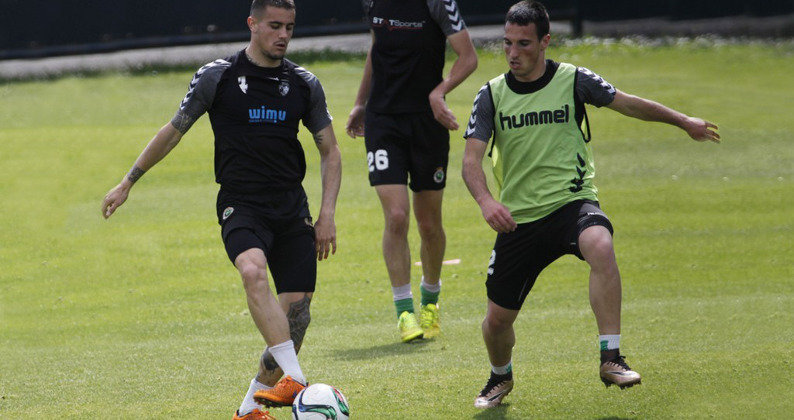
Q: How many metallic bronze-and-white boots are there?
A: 2